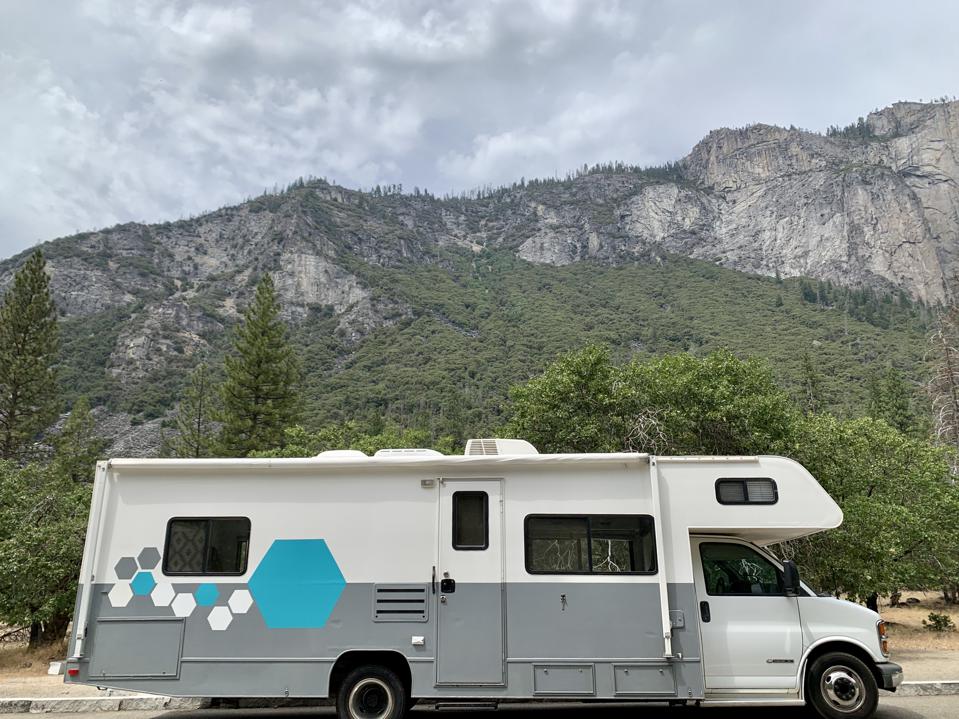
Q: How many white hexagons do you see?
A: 5